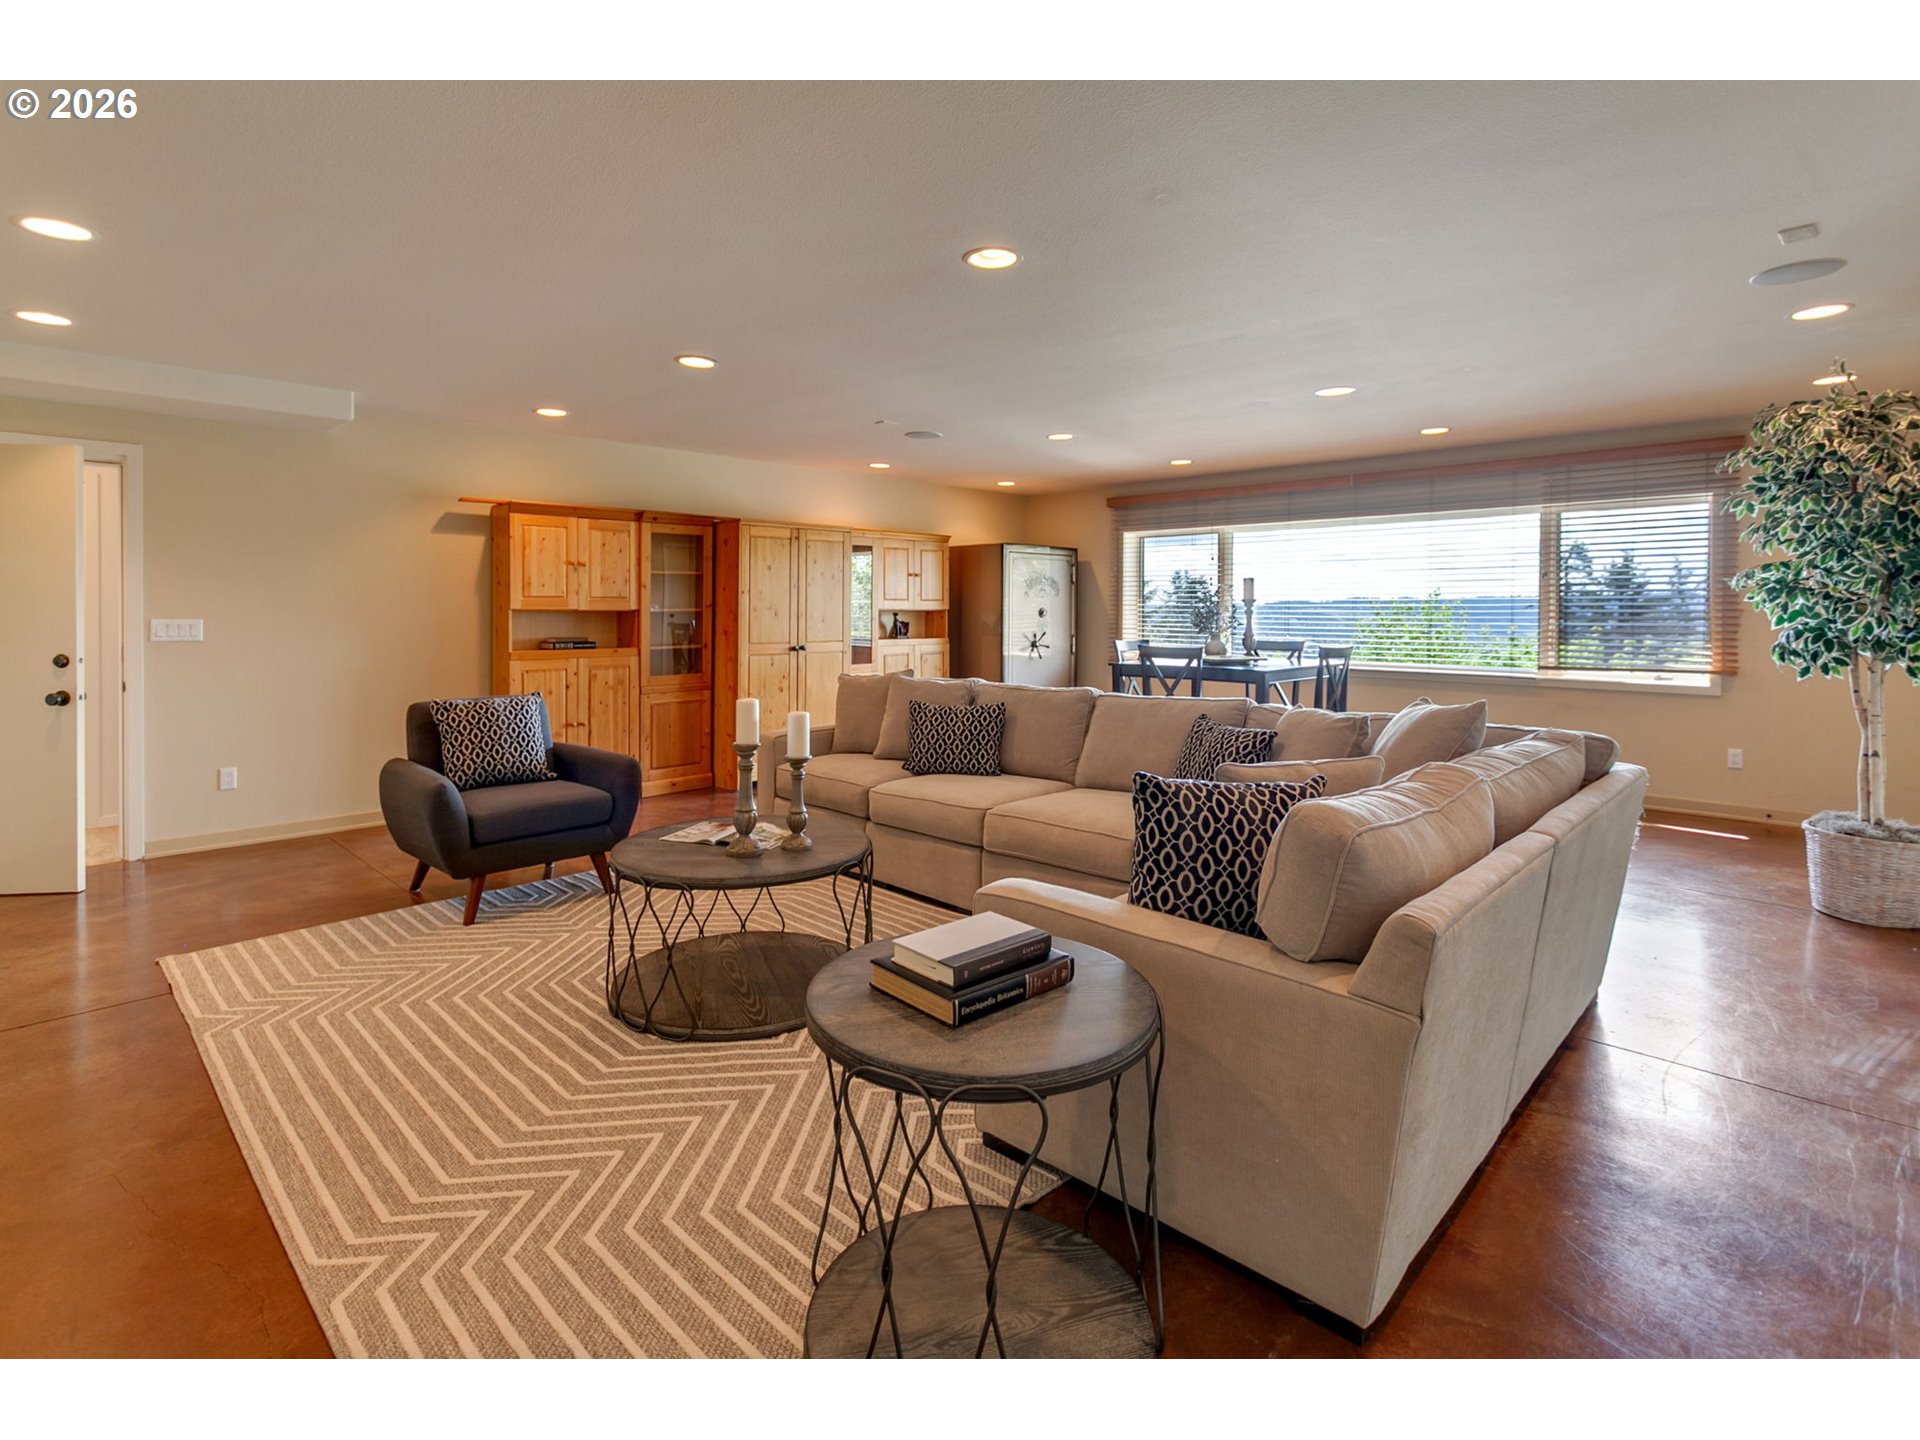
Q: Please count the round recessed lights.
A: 13